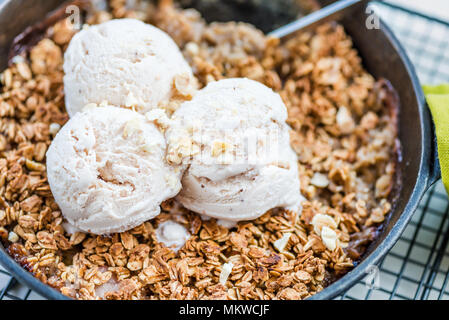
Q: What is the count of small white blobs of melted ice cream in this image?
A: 1